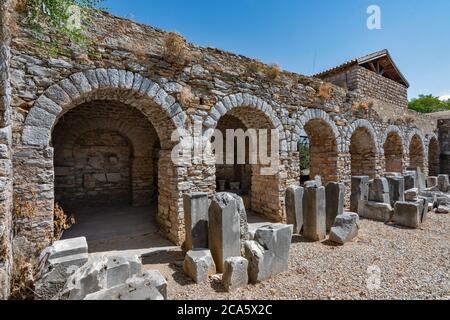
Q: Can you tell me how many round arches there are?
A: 7